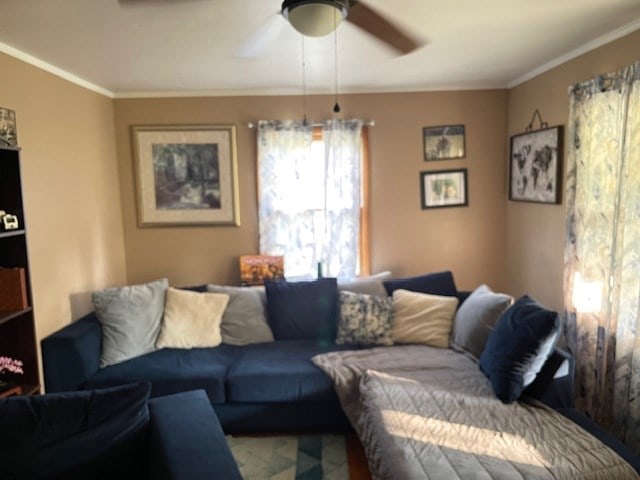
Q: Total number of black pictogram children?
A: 0